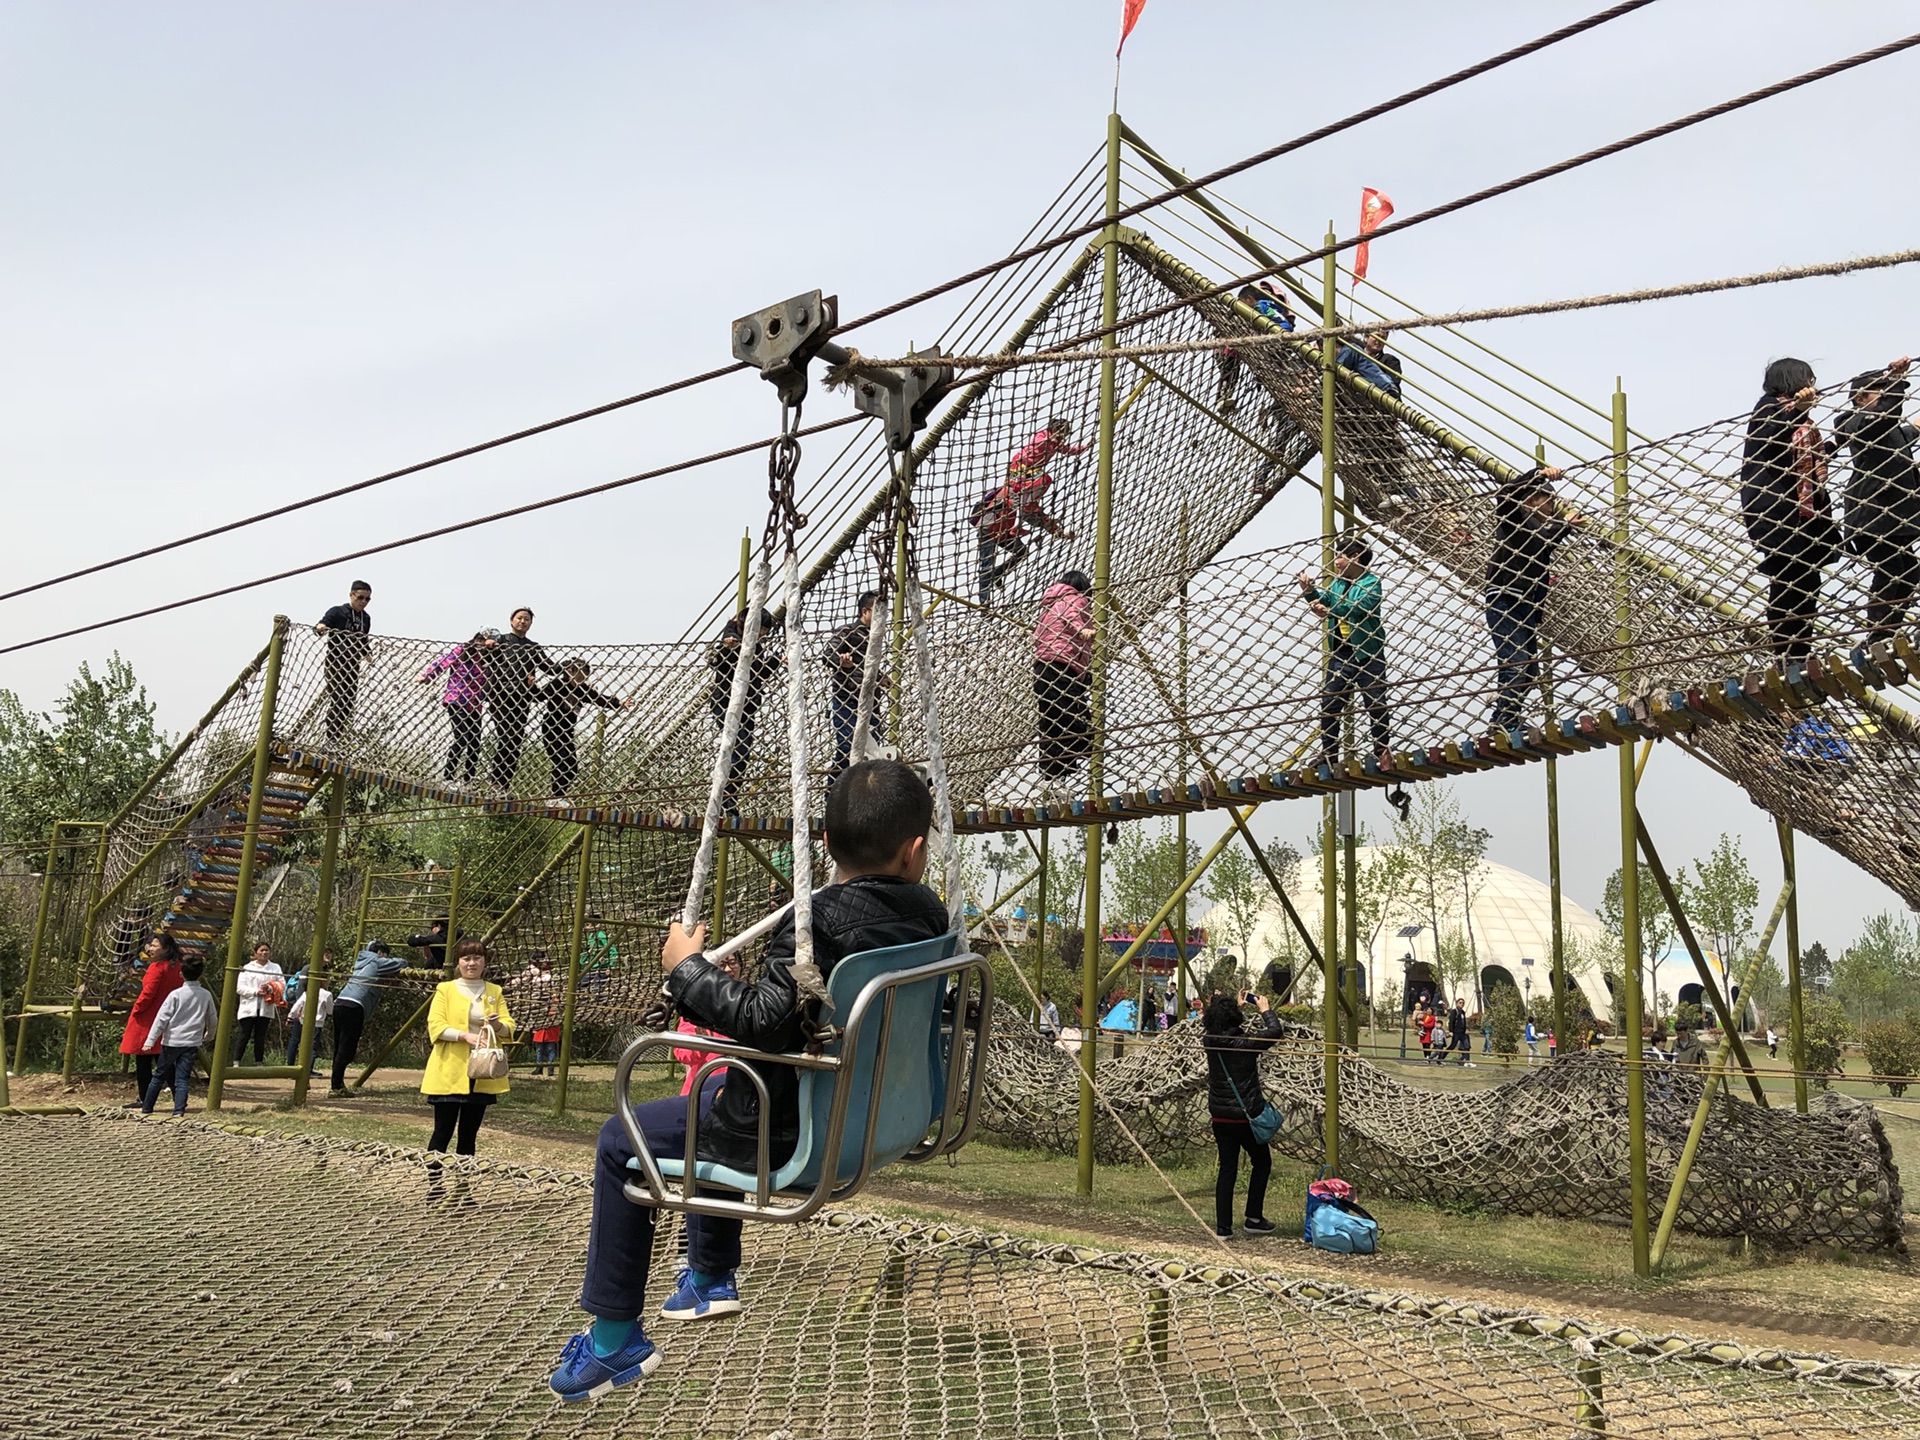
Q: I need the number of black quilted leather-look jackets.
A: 1